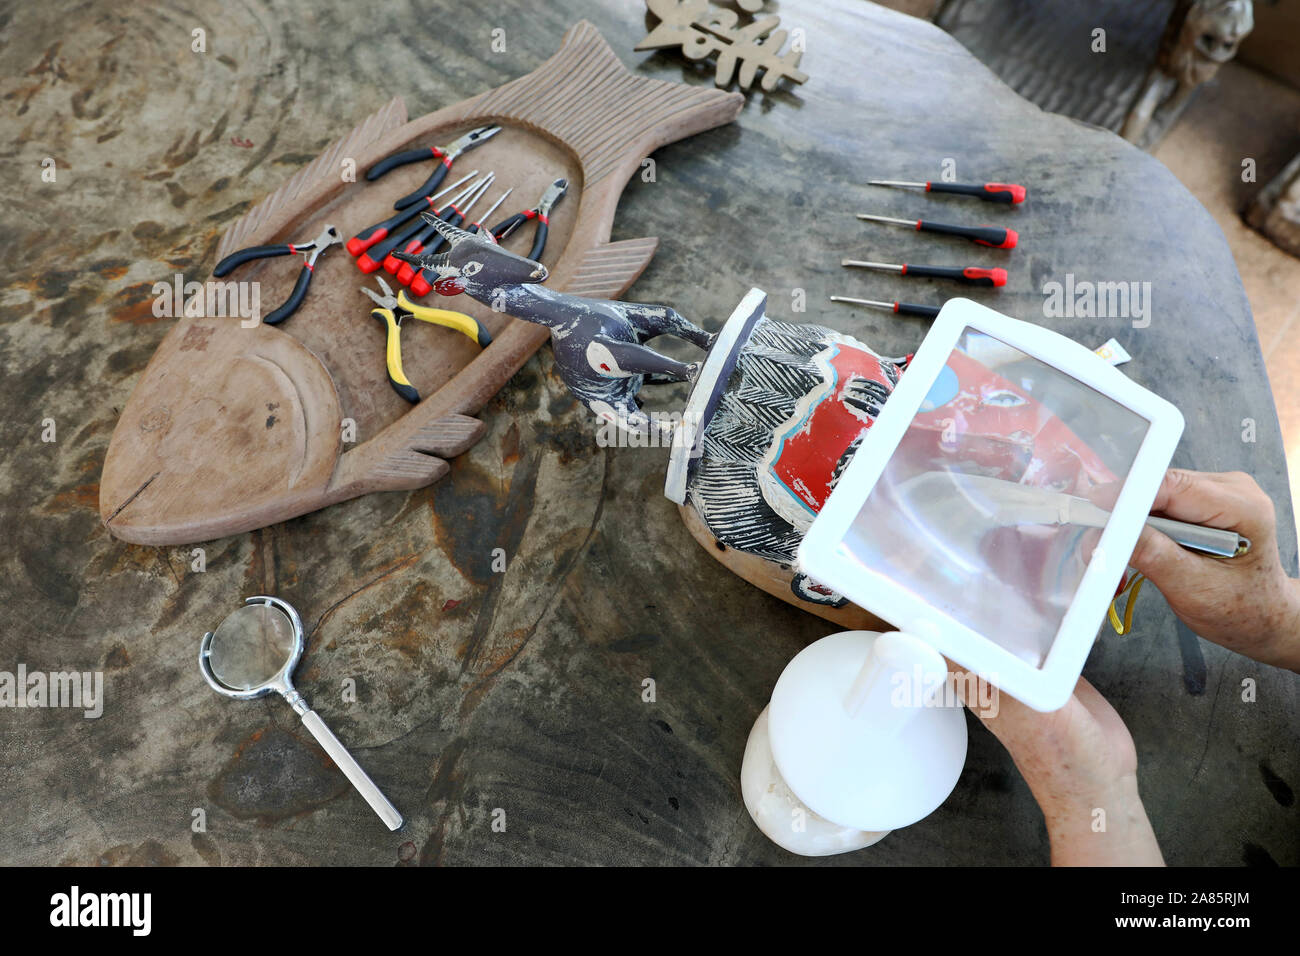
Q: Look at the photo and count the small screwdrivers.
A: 9